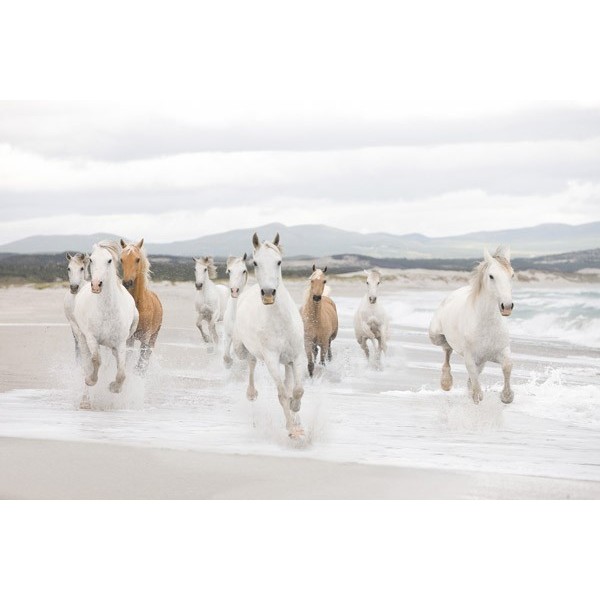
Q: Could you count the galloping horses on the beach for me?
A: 9